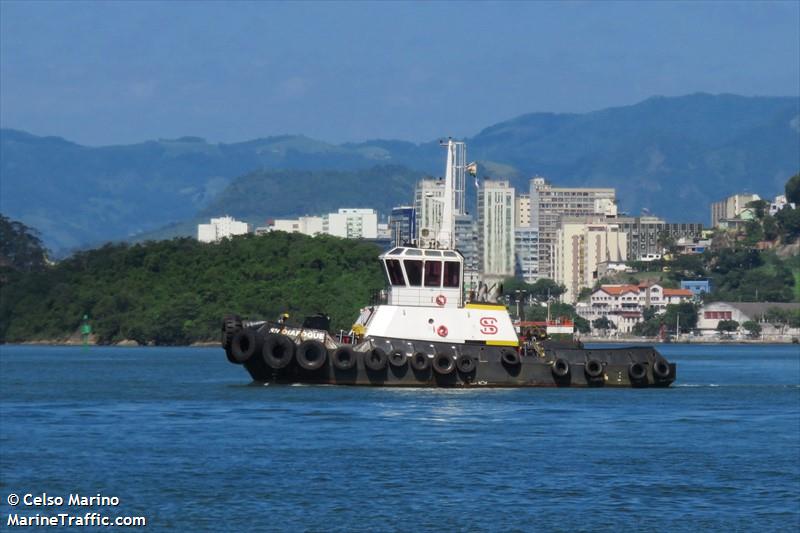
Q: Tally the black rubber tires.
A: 15